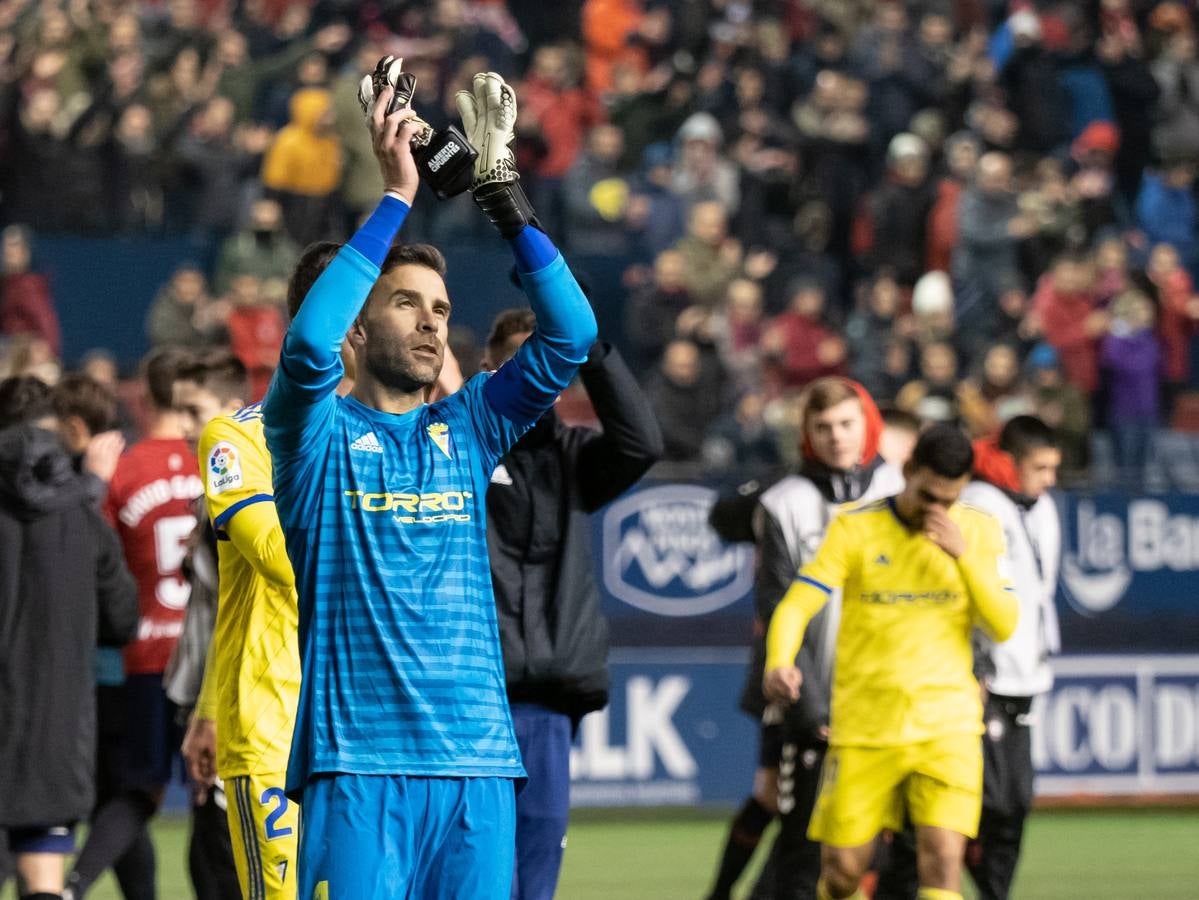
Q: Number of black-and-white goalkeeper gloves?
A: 2